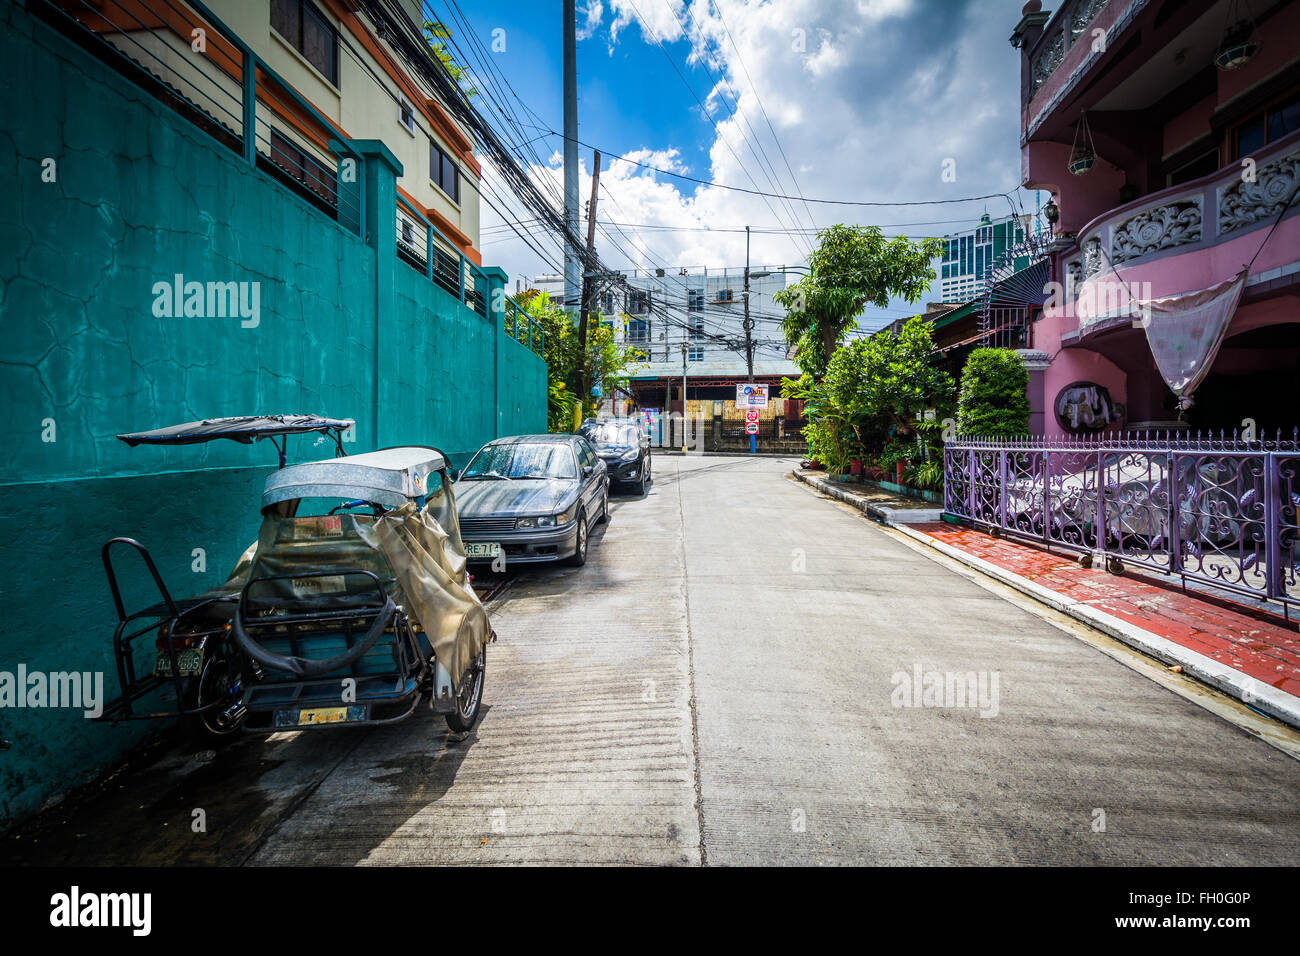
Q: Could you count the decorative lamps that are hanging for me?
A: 2